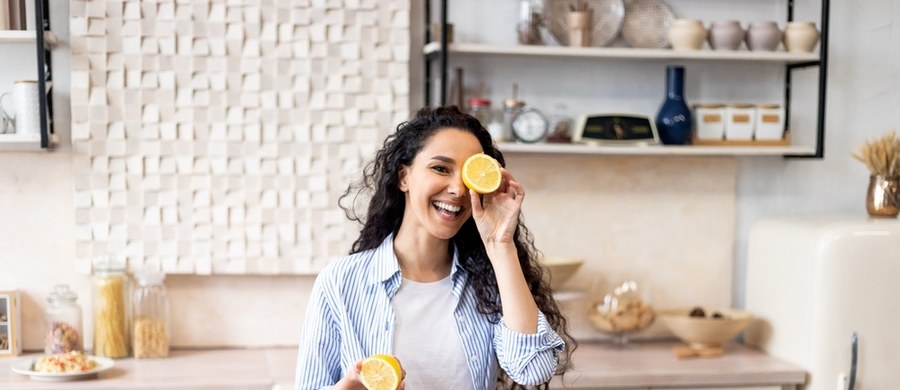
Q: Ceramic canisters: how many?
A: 3